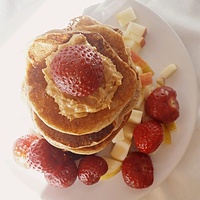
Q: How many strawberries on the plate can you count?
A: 8